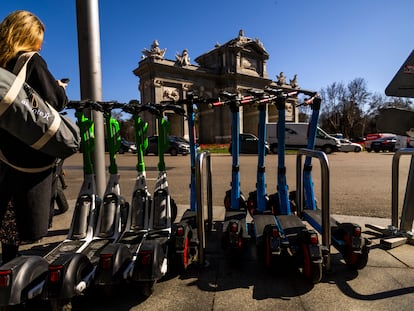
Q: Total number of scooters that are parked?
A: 9